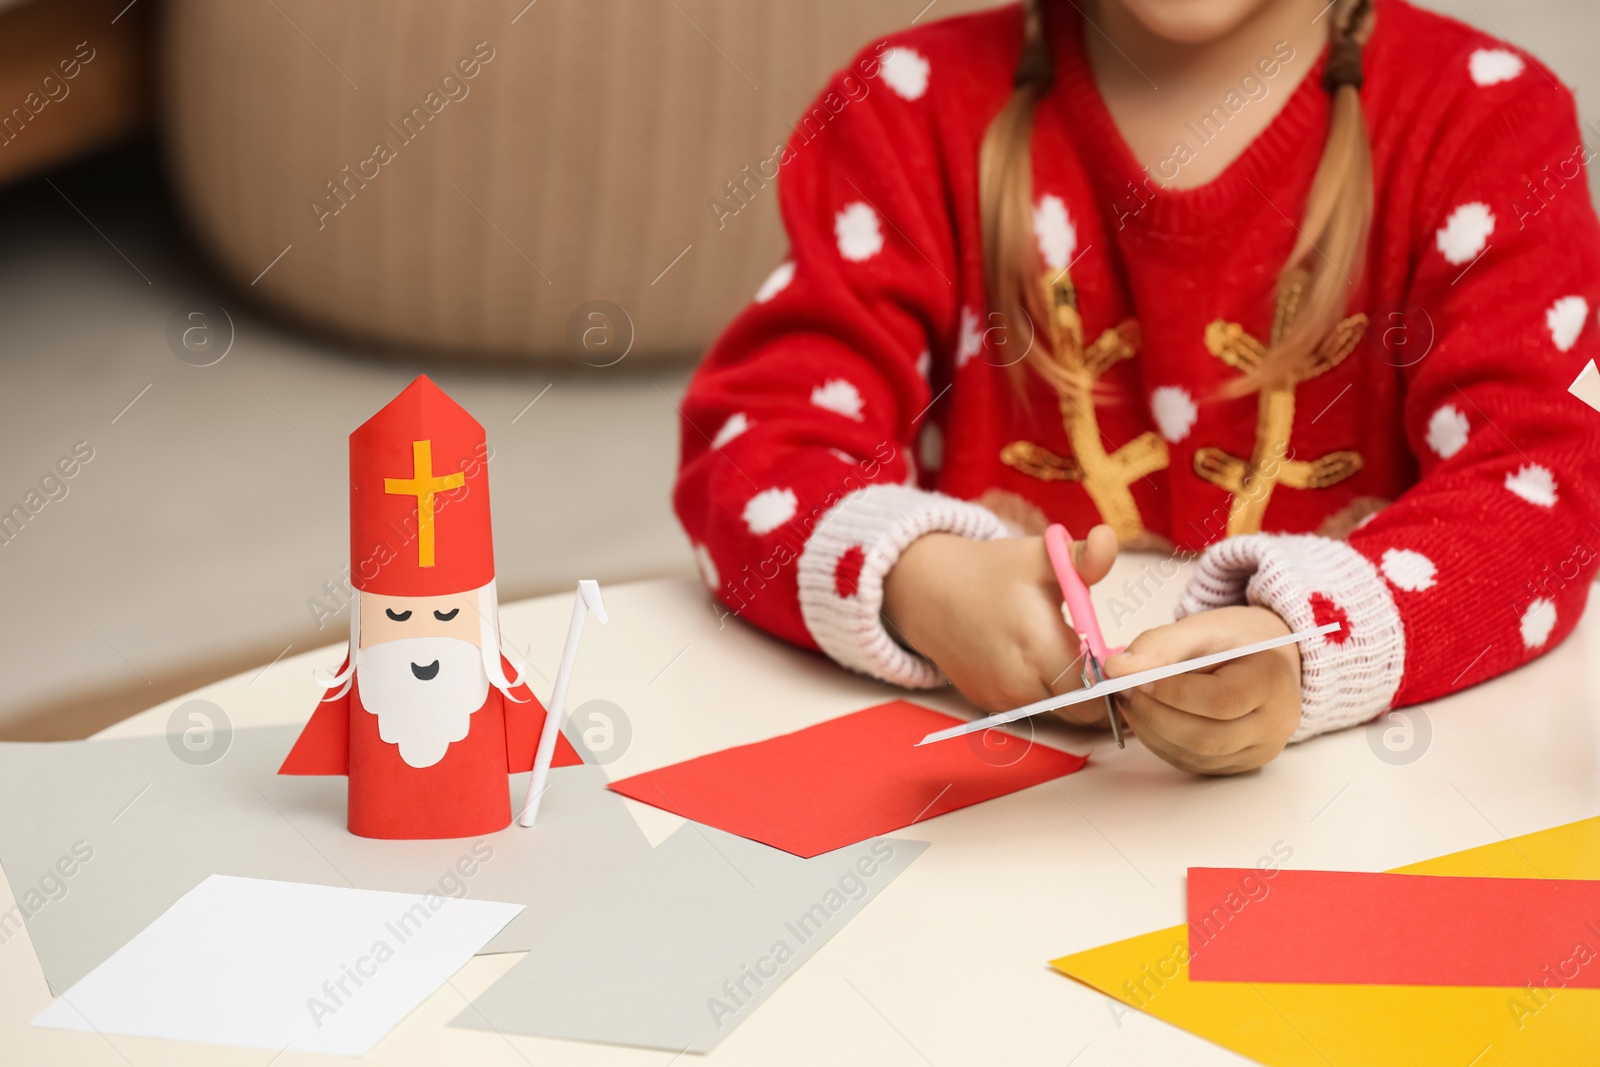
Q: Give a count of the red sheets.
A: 2